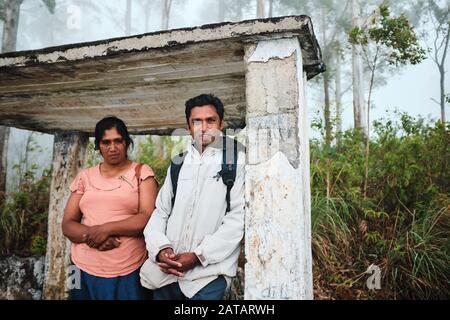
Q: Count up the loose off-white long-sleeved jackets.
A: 1